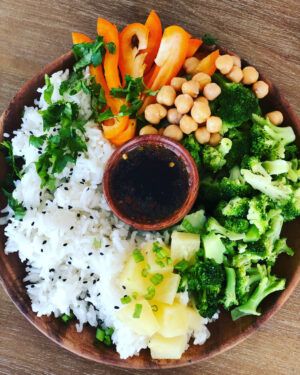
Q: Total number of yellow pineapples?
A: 7